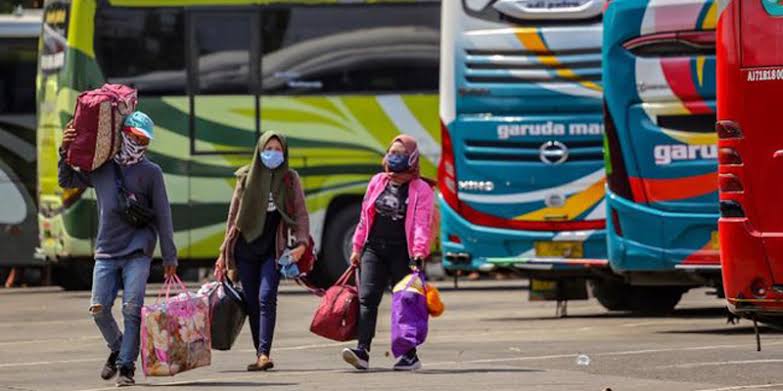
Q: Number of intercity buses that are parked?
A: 5